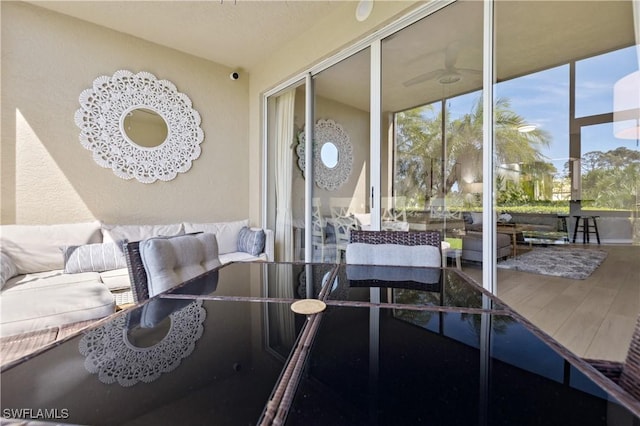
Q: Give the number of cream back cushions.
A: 3